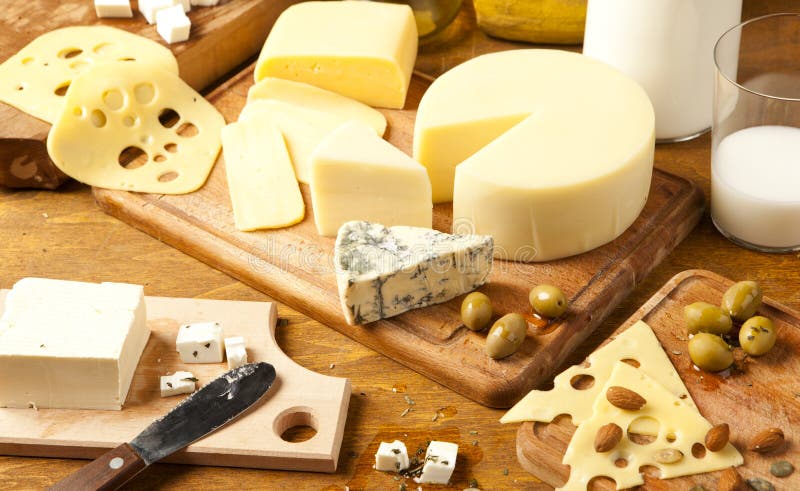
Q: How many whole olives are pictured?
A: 7